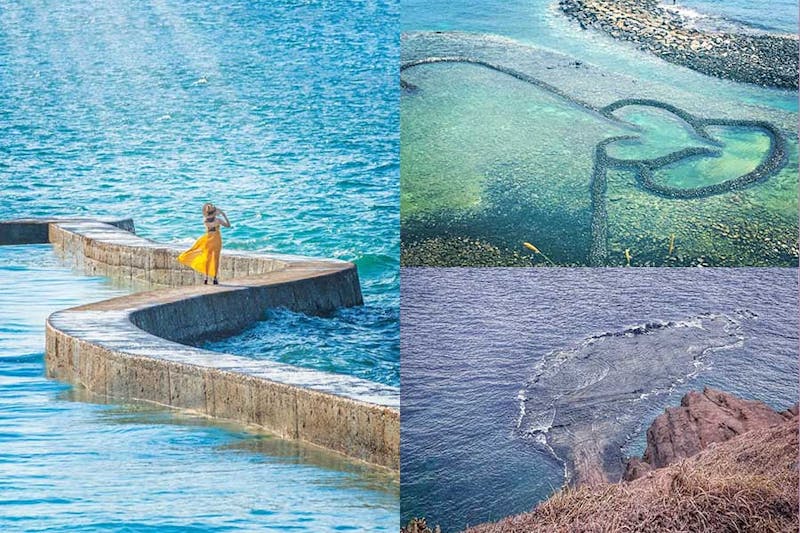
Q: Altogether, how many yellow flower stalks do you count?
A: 3